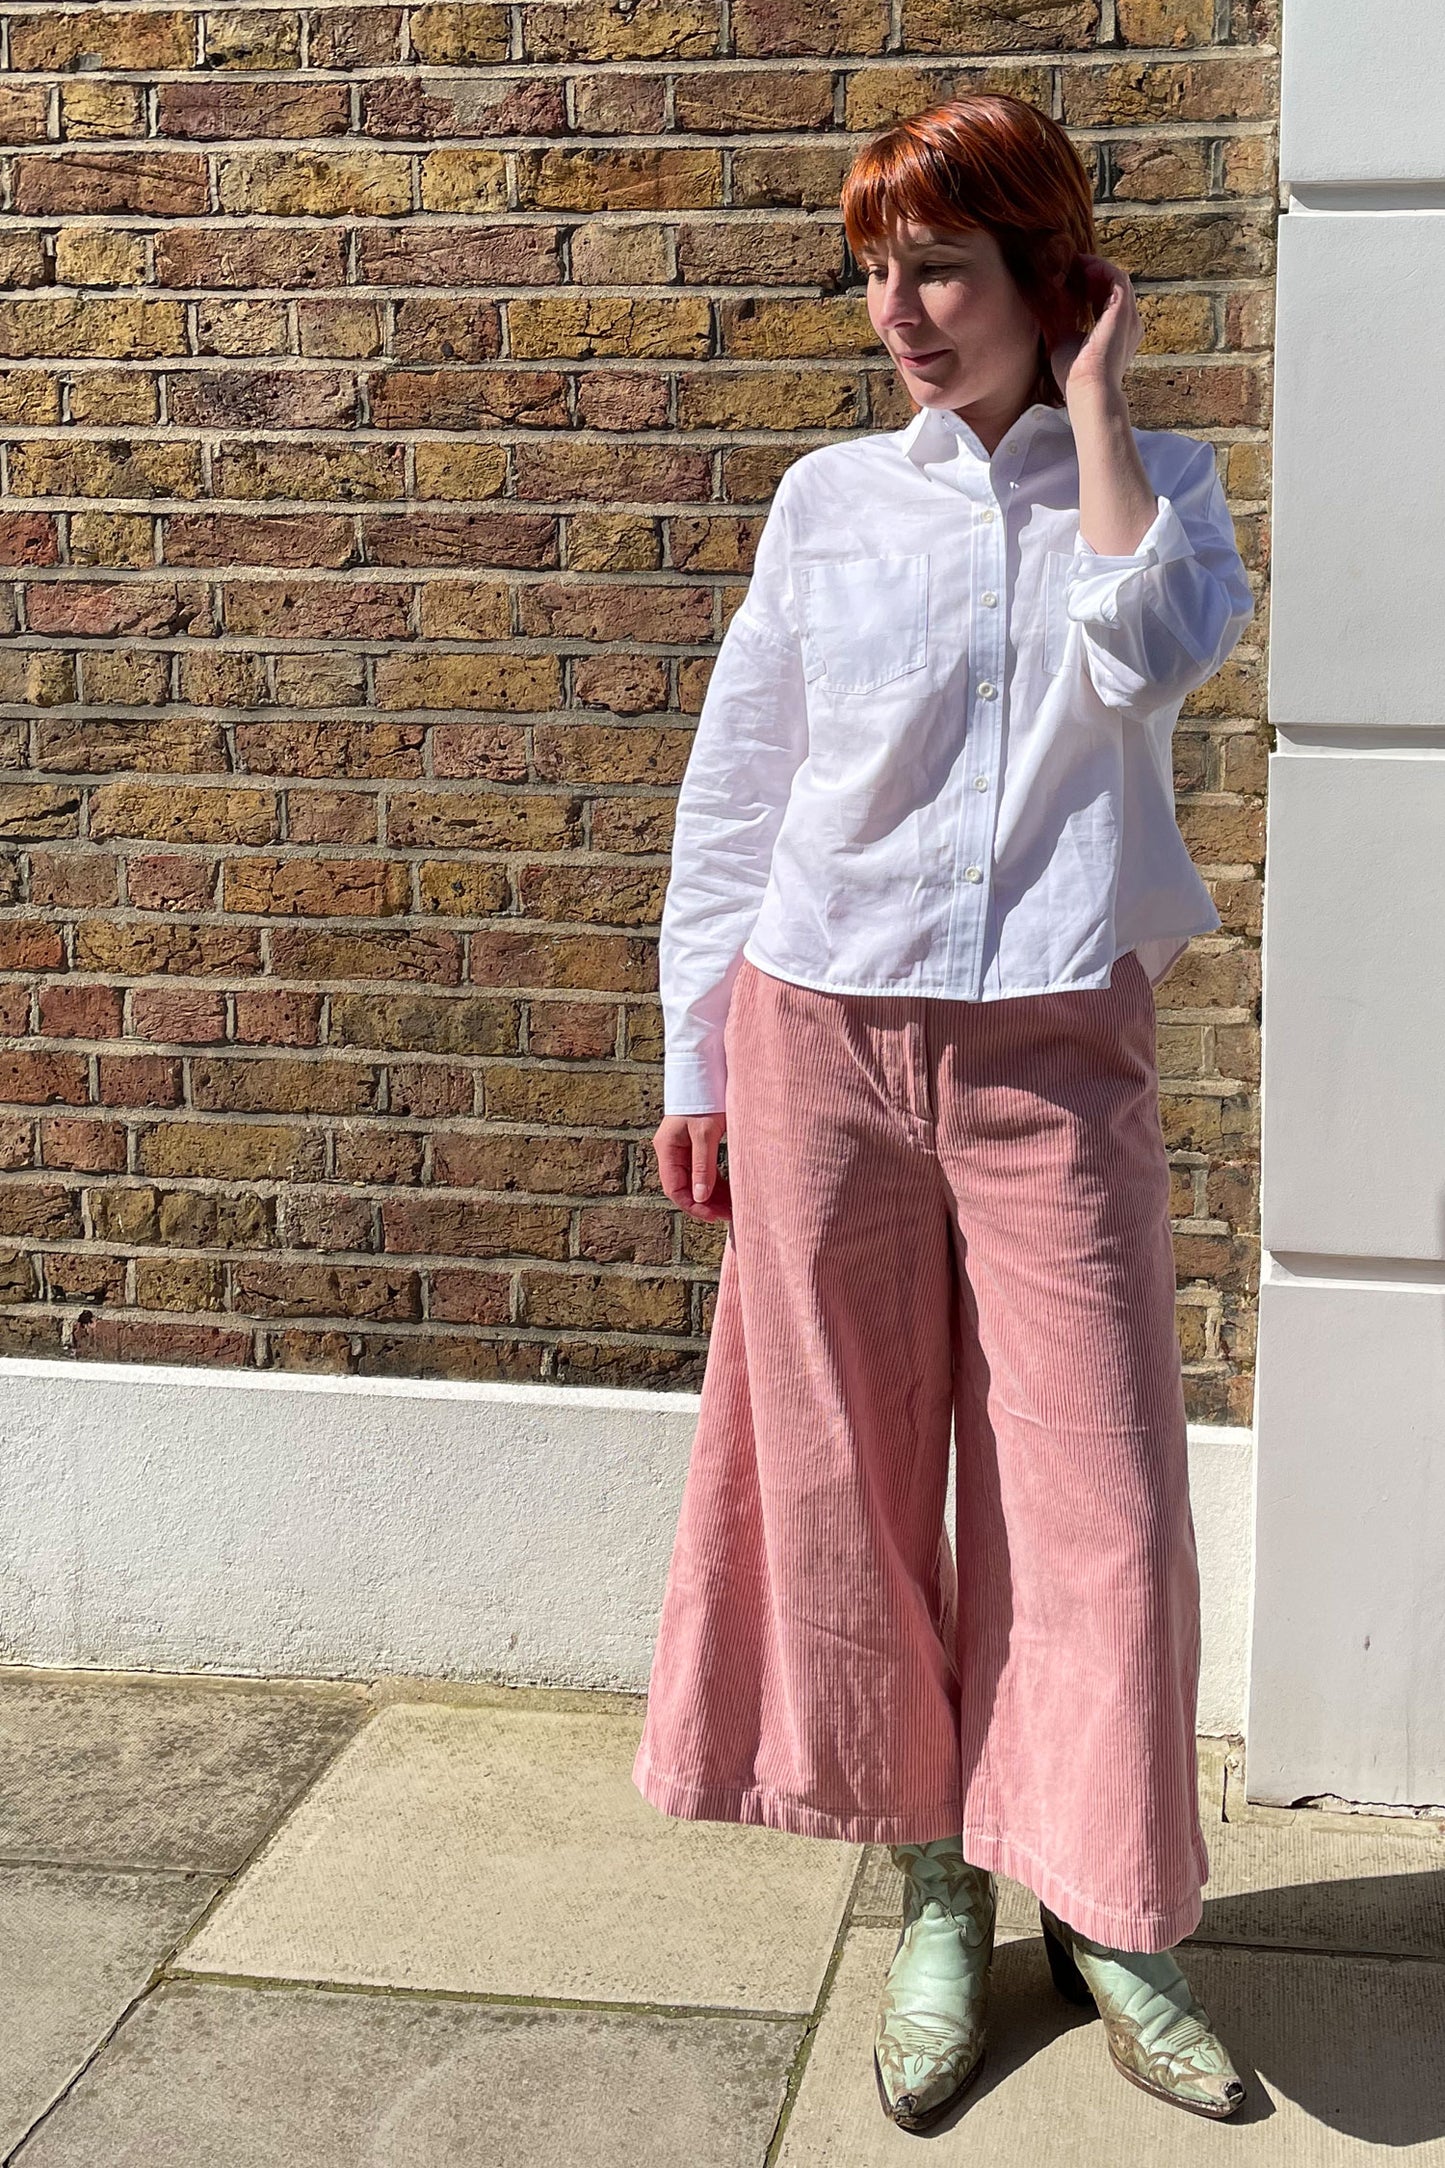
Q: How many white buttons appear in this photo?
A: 7